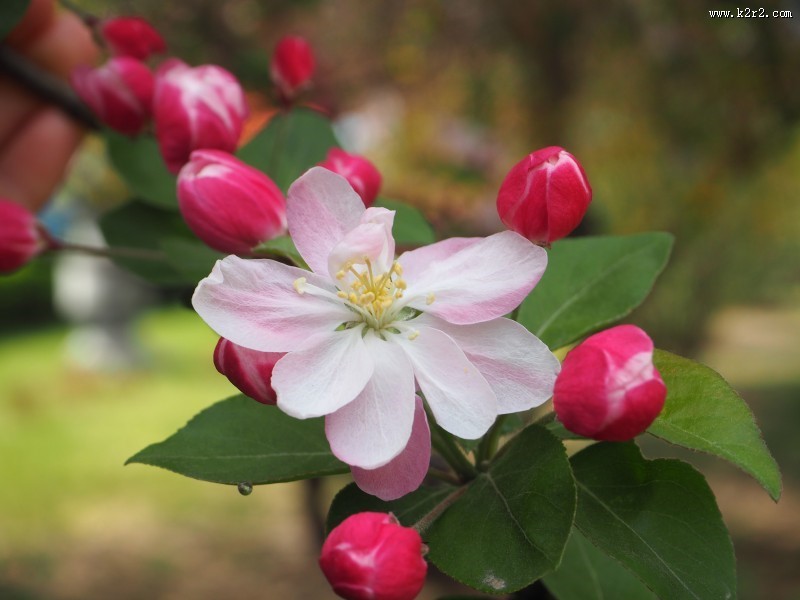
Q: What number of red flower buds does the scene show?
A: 11